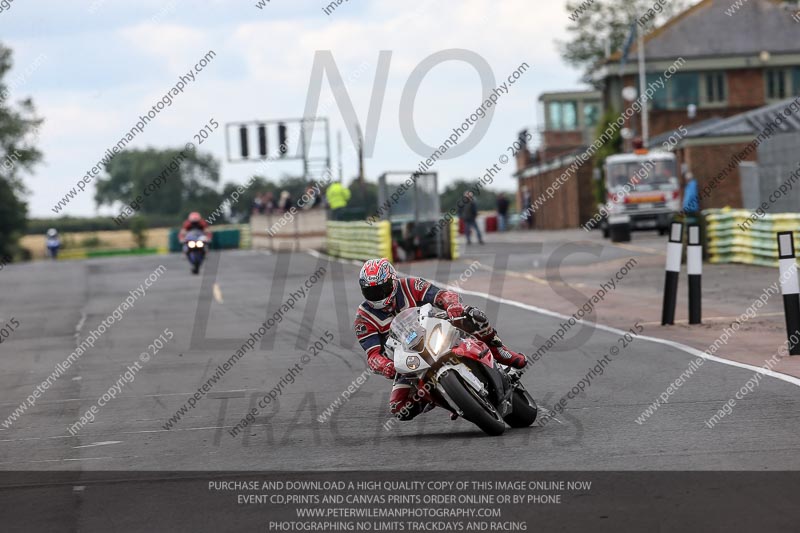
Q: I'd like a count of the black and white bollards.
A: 3